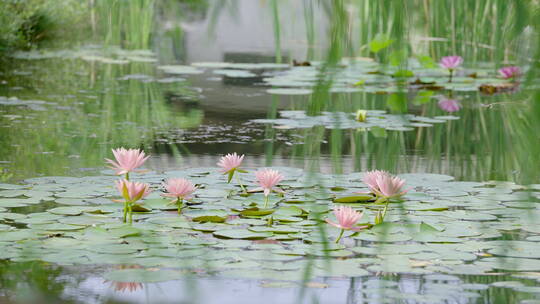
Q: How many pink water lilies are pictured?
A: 10